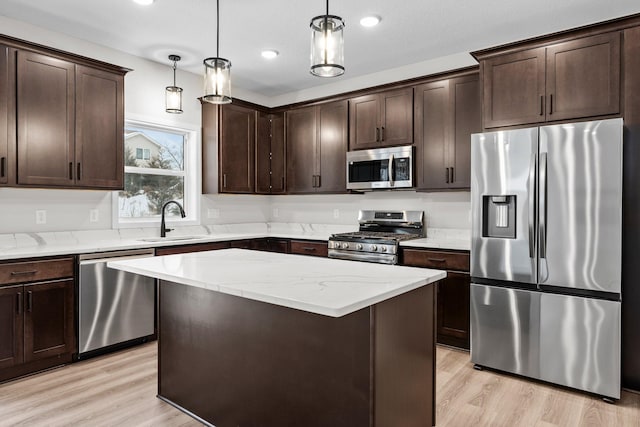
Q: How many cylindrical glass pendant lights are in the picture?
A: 3